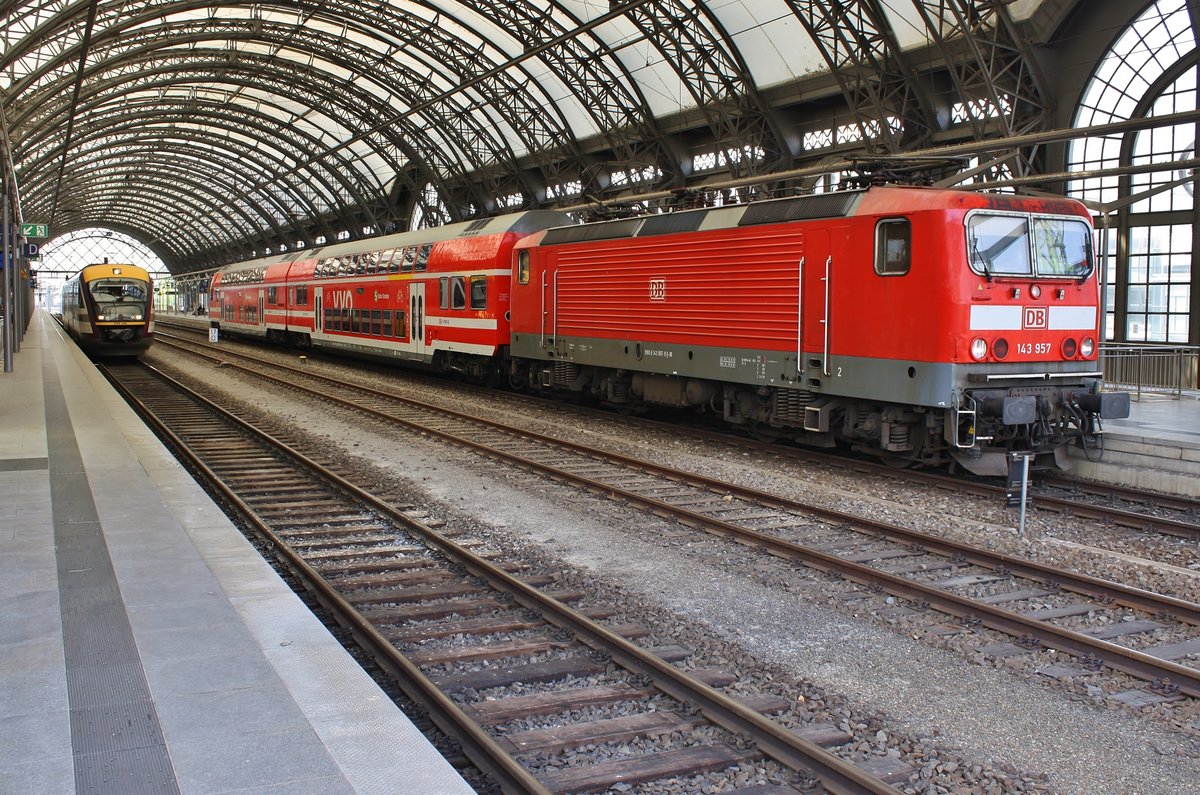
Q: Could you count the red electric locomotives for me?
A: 1